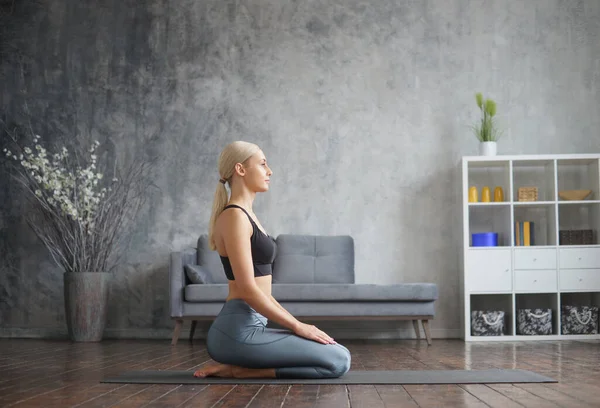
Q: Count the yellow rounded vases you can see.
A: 3